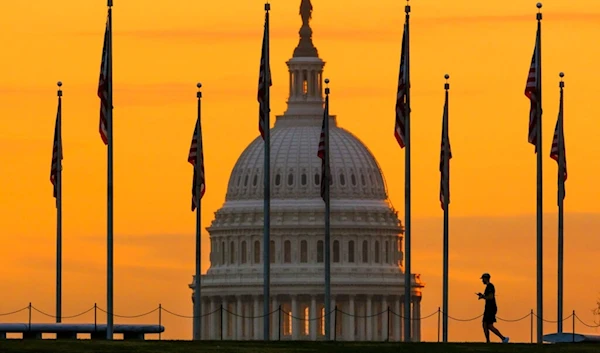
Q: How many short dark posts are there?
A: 10